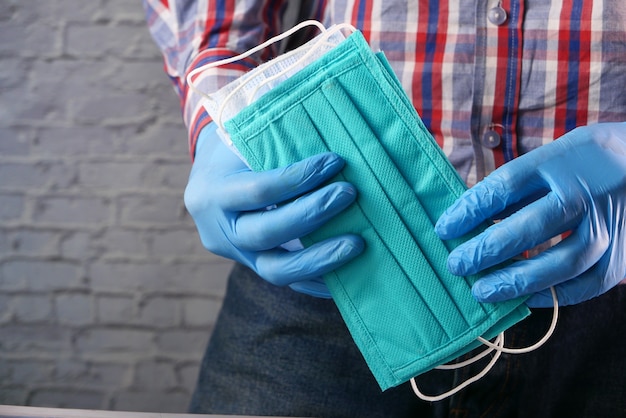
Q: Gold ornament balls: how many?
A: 0